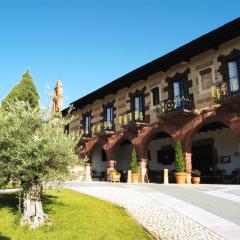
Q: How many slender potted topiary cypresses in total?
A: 2